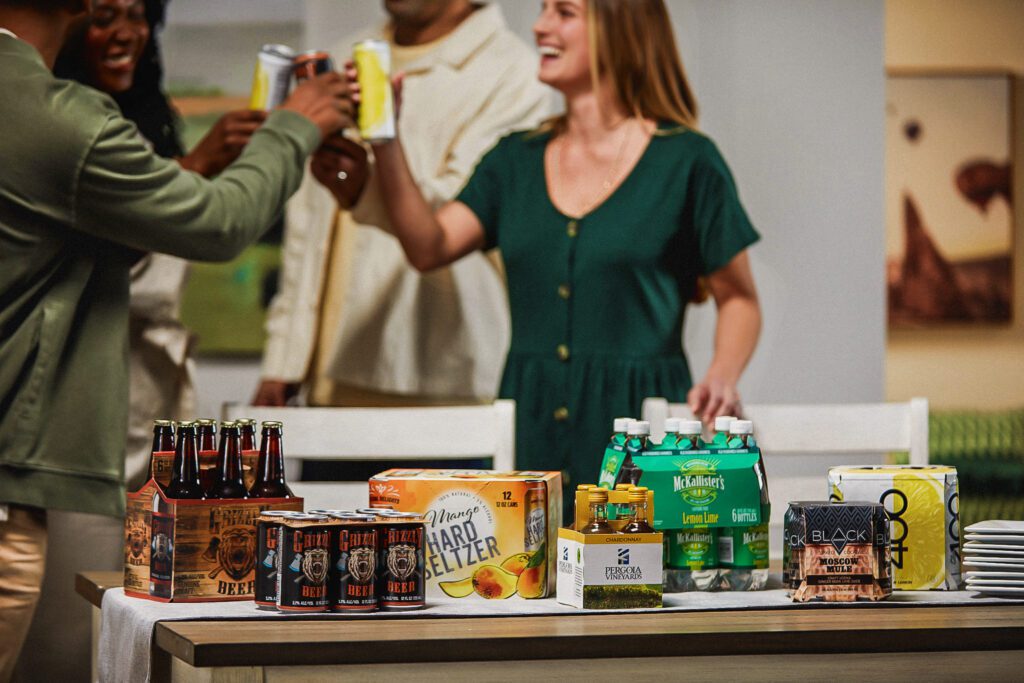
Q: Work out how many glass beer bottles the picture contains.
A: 6